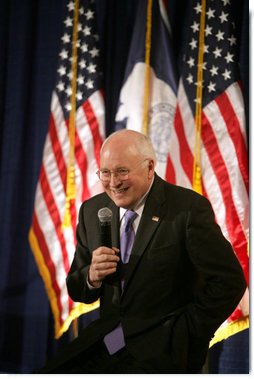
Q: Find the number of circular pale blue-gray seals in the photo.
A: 1